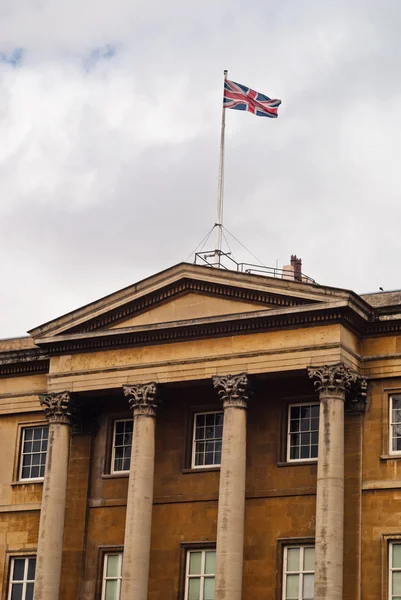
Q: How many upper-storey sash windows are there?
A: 5